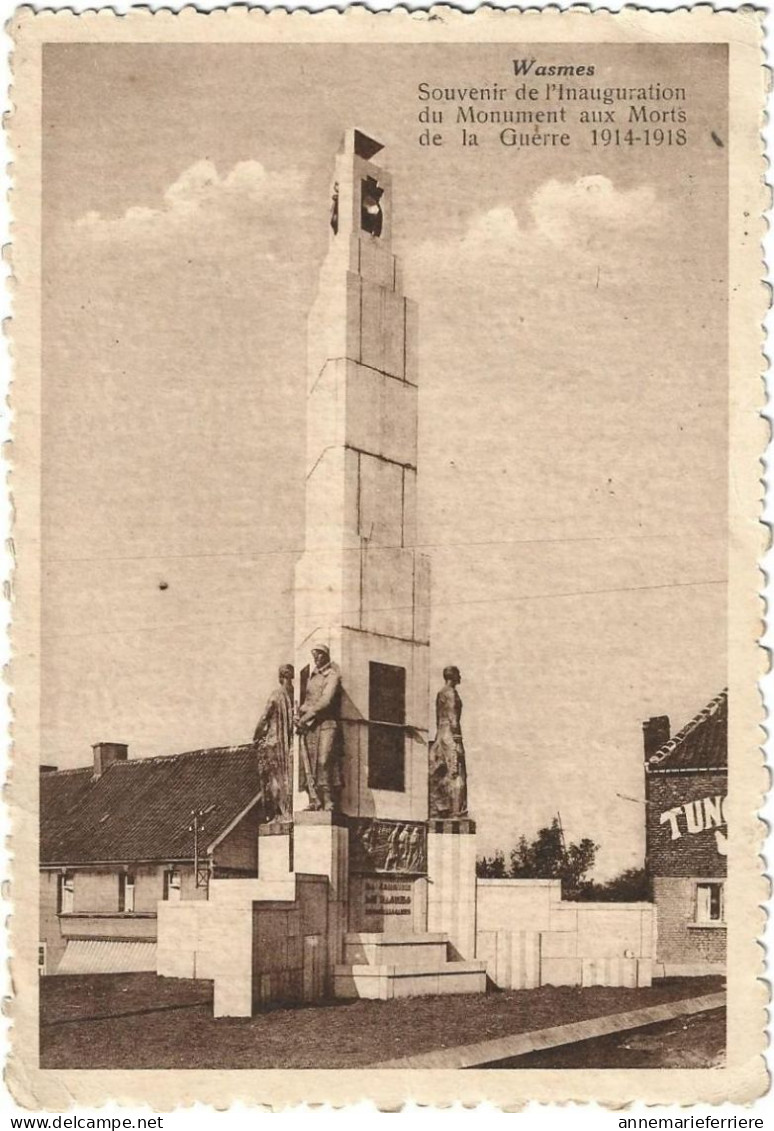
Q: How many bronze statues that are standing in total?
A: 3